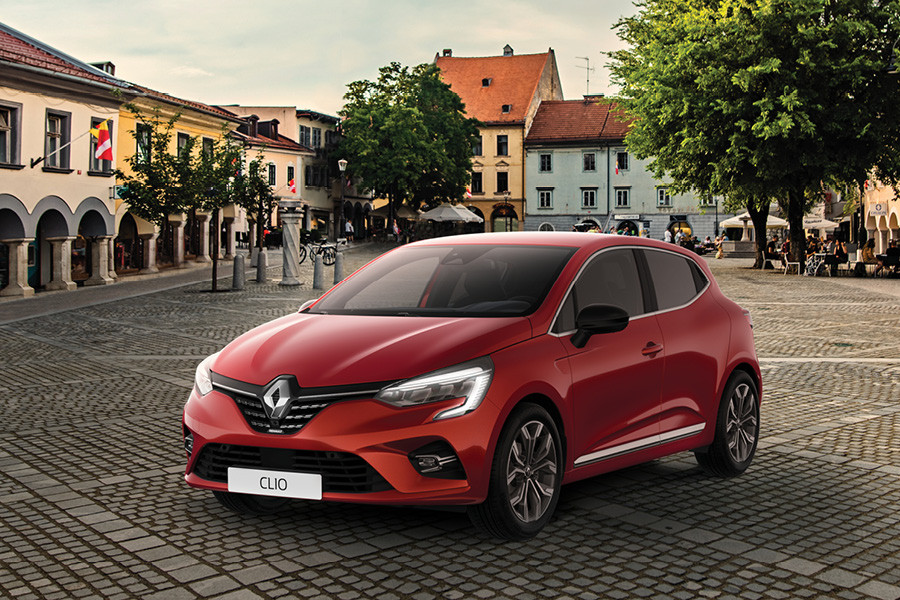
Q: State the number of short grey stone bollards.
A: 4